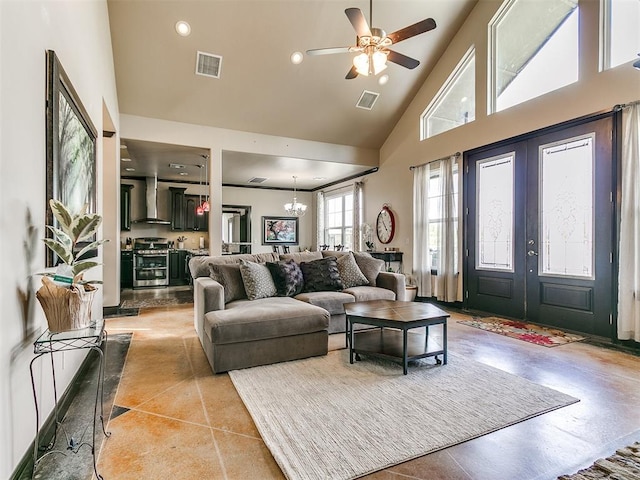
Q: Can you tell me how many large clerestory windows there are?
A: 3